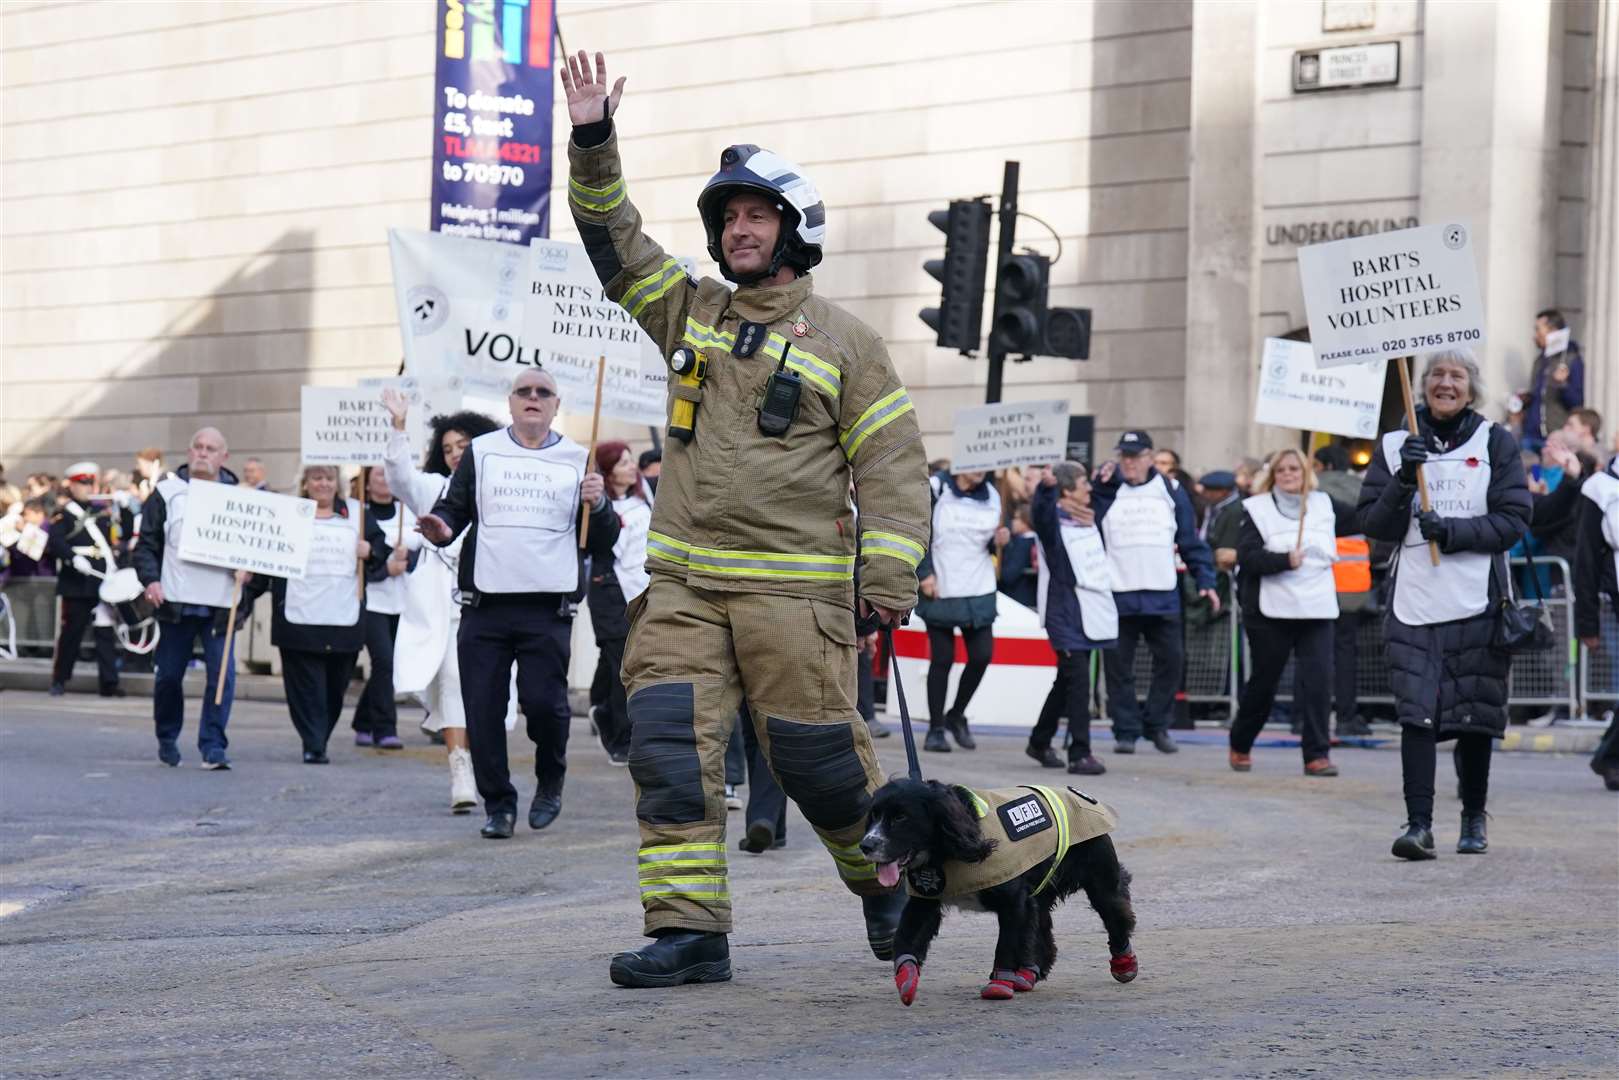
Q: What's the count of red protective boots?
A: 4